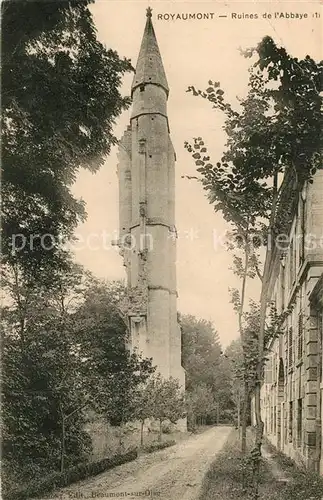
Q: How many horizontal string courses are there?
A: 4